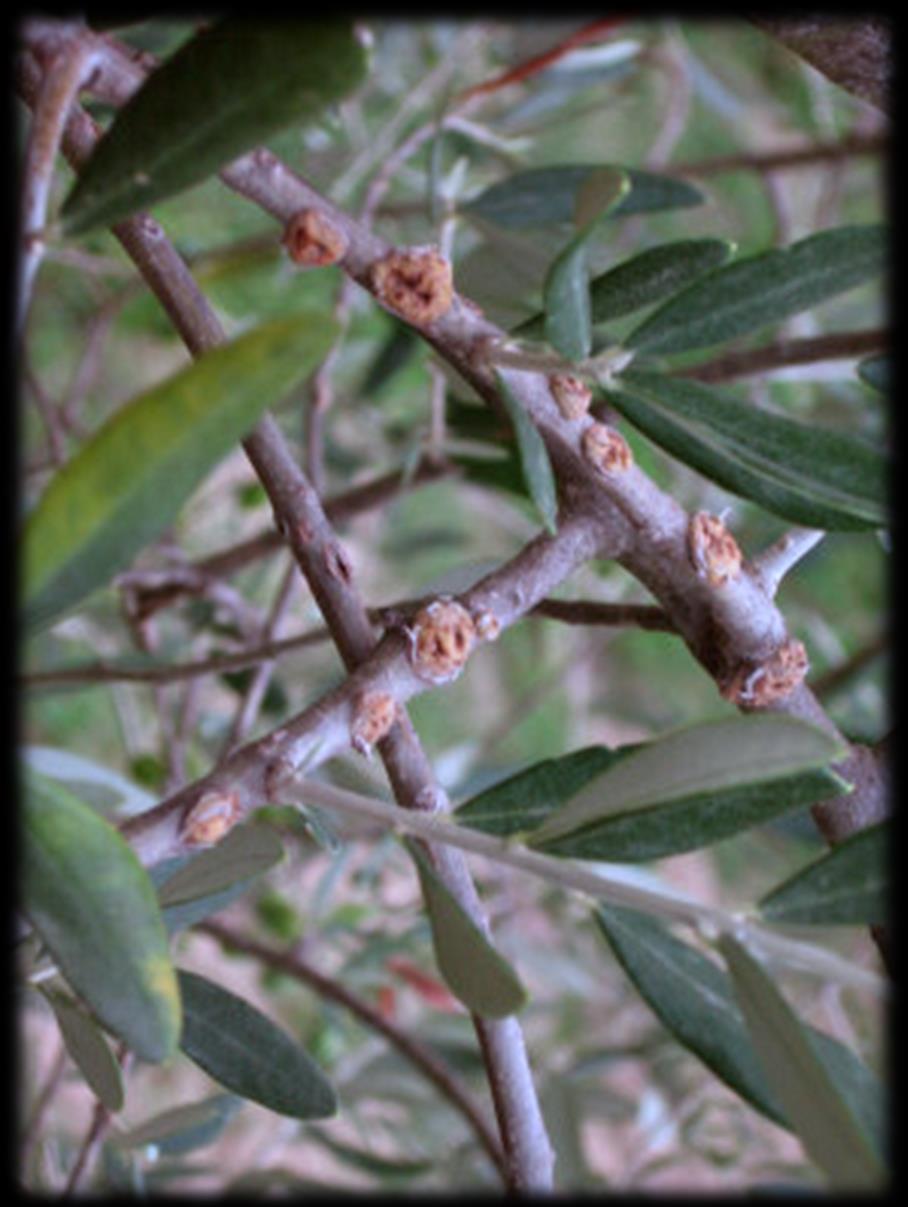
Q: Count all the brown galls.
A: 10